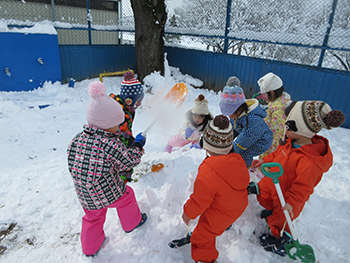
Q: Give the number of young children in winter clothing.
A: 7